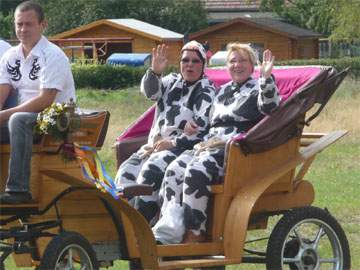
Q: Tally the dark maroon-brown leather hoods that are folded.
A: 1